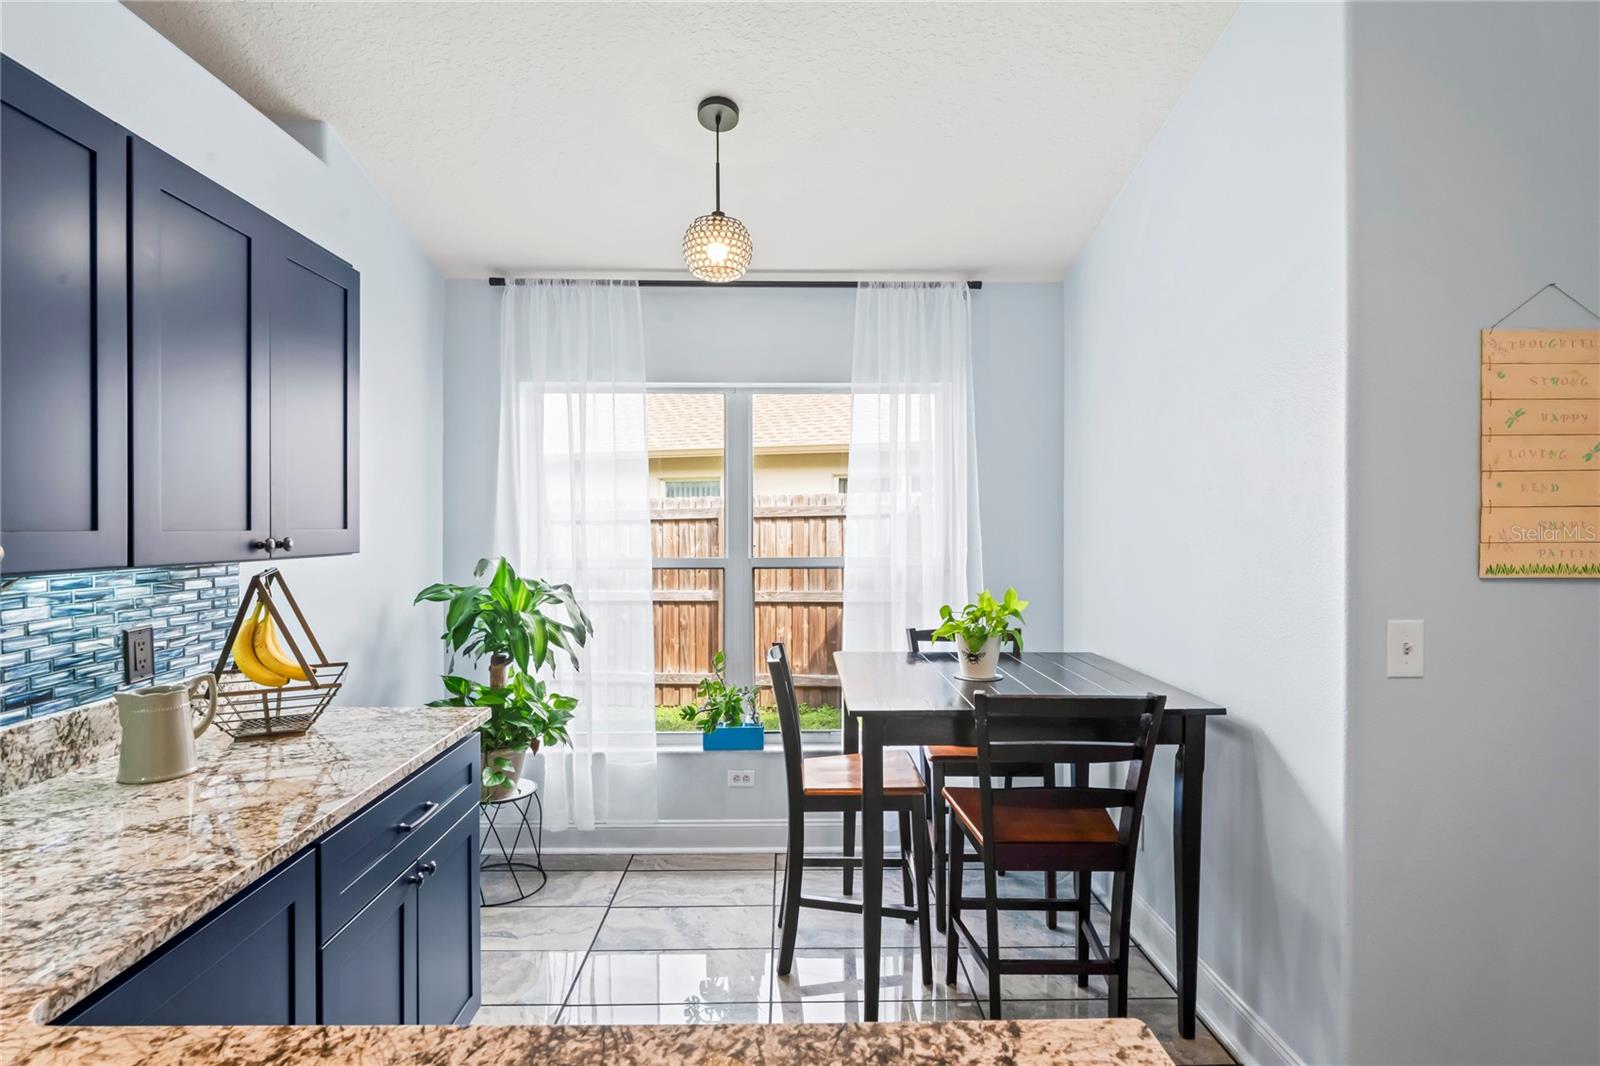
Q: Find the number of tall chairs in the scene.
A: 3